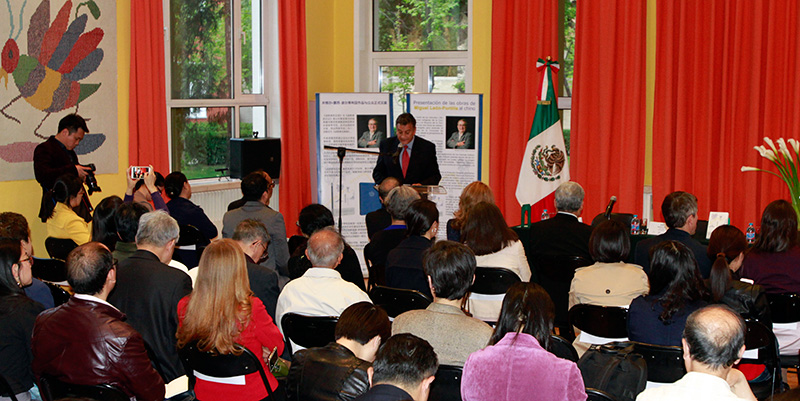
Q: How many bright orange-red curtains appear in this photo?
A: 5